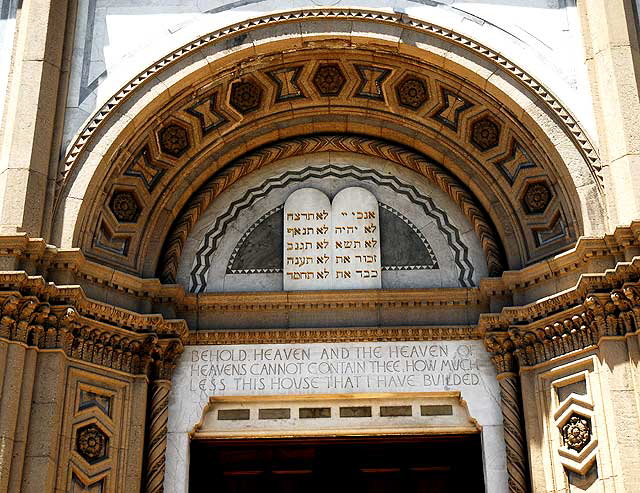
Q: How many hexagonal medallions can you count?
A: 9